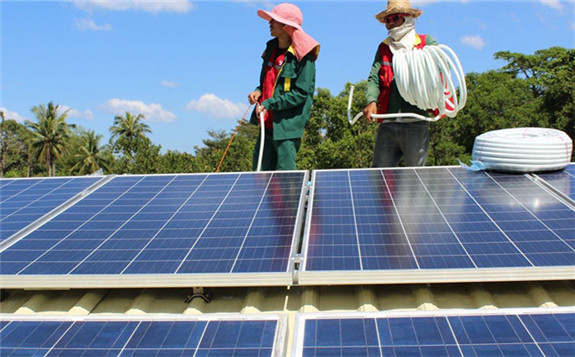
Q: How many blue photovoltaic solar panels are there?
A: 6